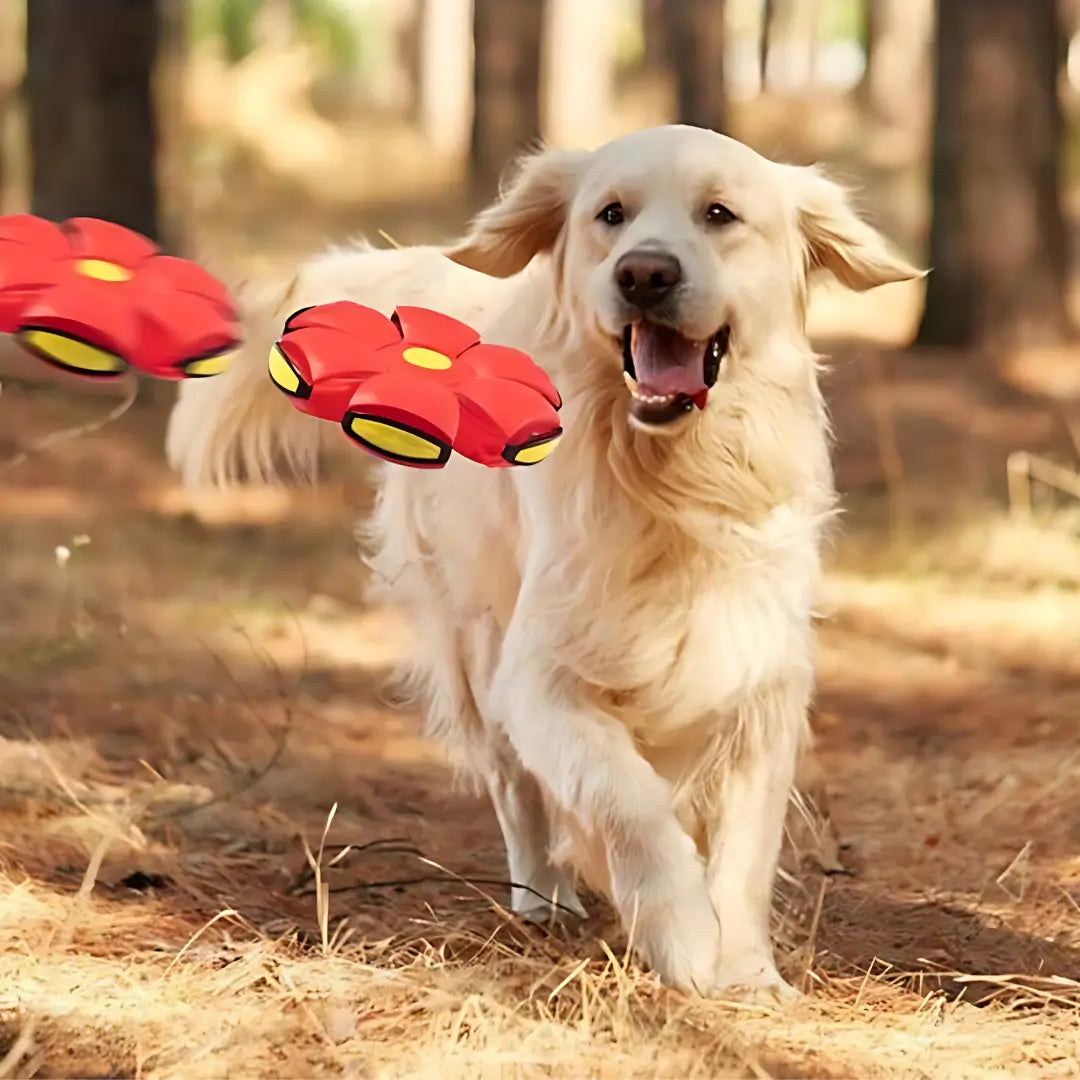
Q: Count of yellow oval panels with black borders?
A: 5